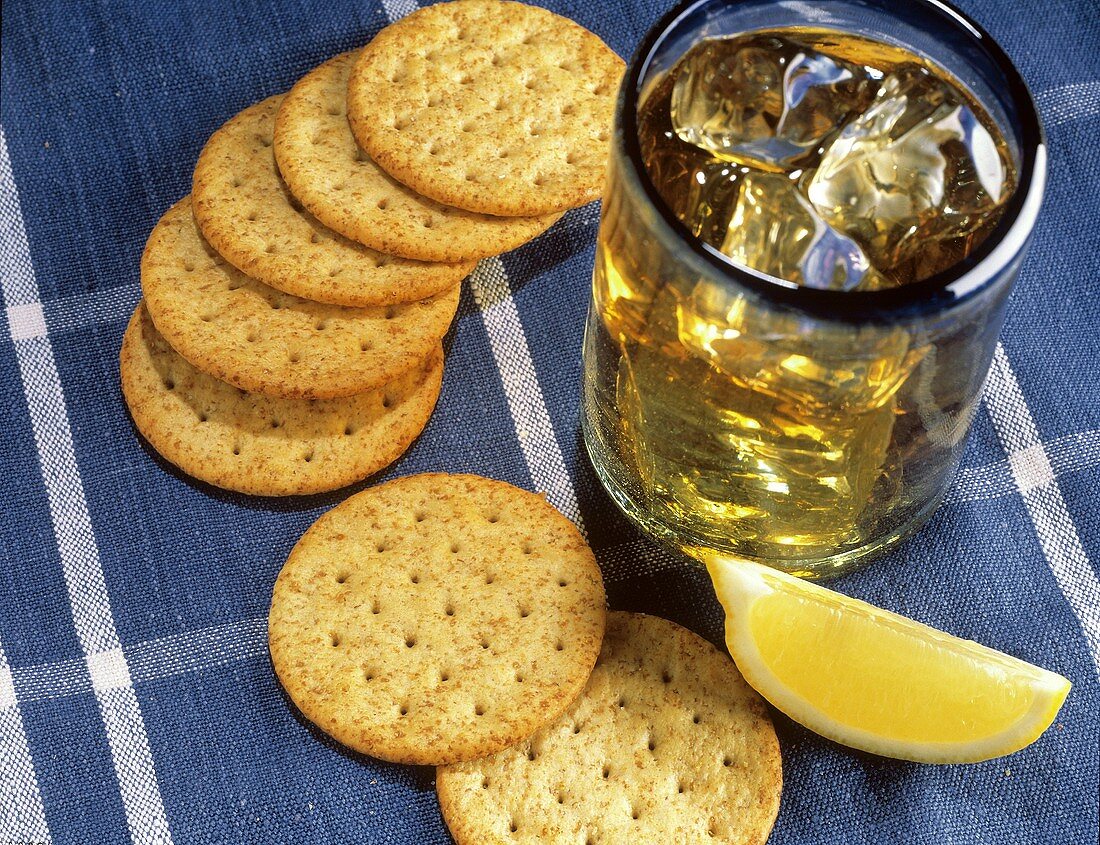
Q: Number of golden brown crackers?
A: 7